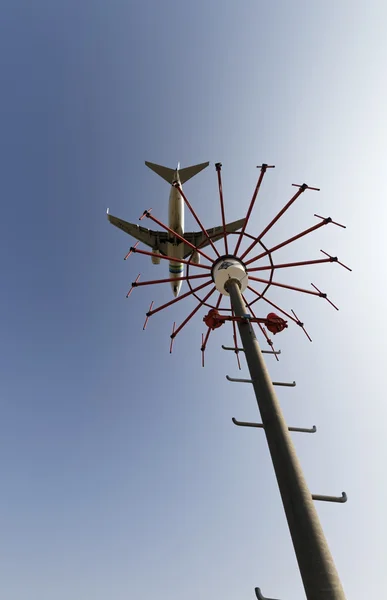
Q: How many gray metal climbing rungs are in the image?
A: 8